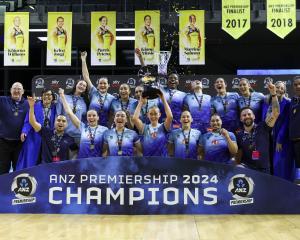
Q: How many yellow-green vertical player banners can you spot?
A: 5